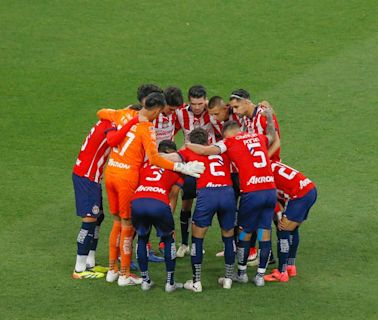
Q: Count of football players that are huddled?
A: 11